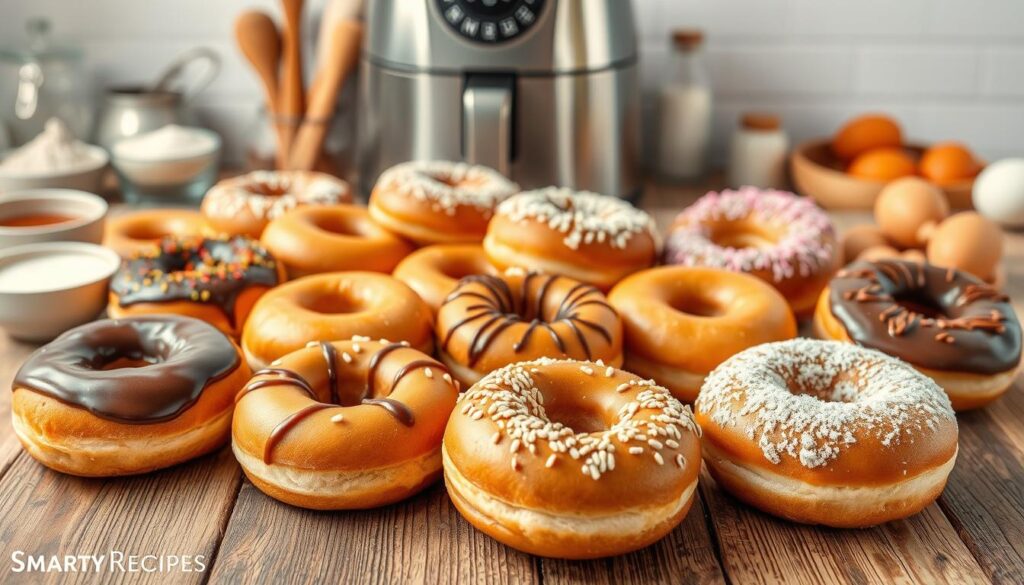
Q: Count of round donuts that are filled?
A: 0